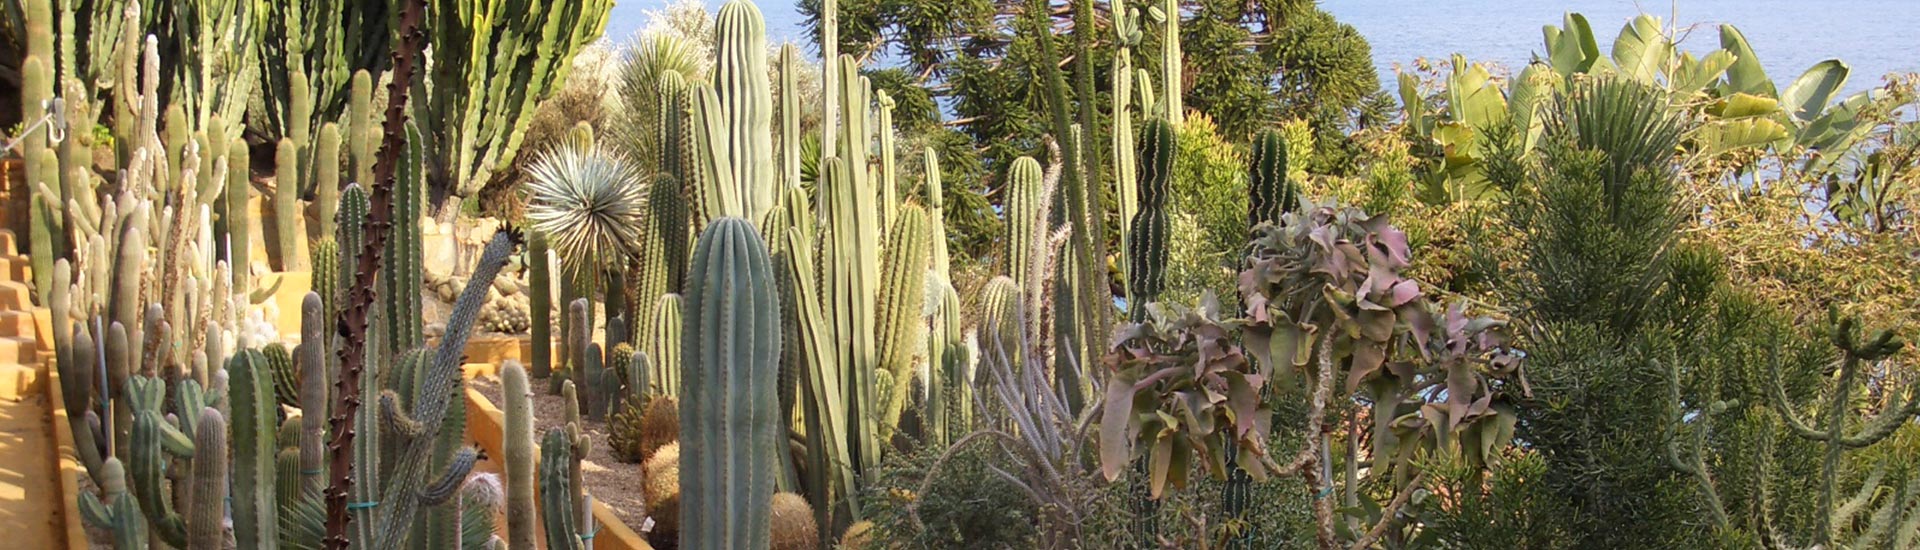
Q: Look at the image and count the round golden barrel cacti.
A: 4